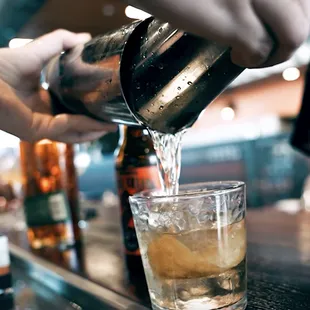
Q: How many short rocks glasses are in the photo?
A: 1